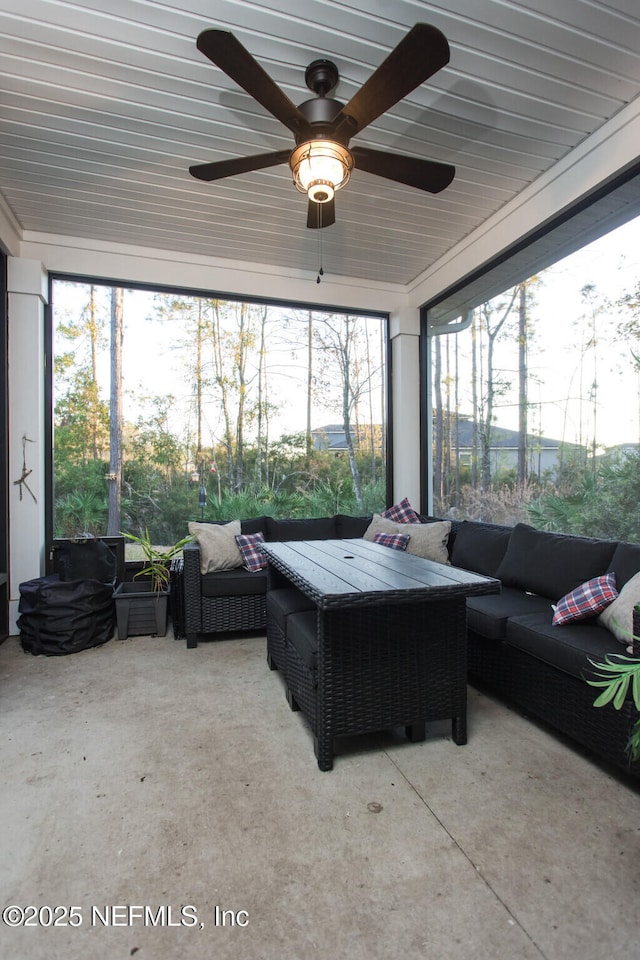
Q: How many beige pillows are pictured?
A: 4